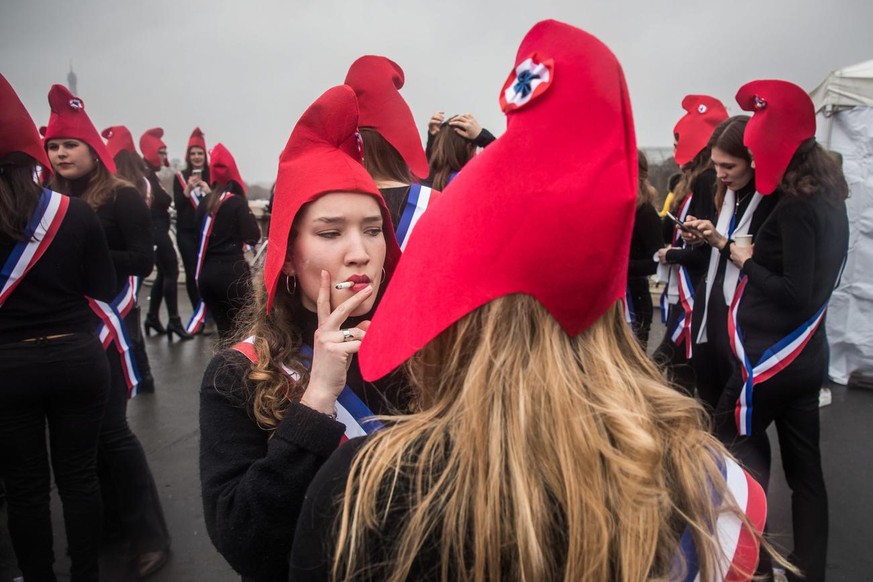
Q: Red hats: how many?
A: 12